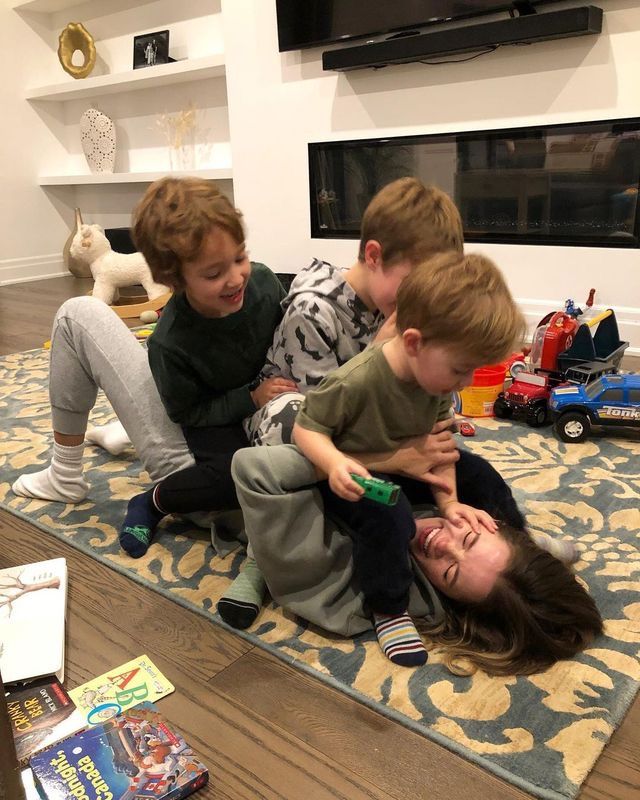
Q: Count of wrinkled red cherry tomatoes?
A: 0